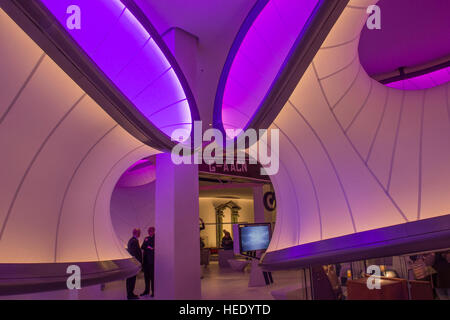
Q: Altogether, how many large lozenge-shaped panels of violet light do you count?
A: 2